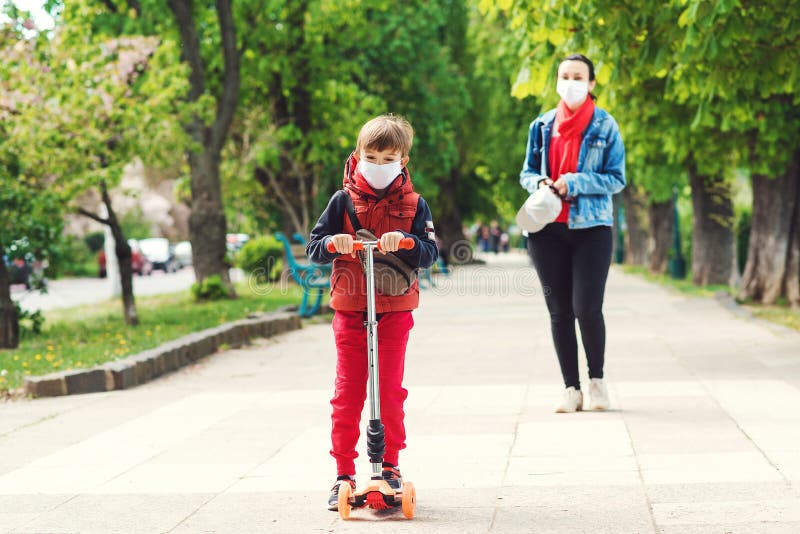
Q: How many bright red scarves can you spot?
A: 1